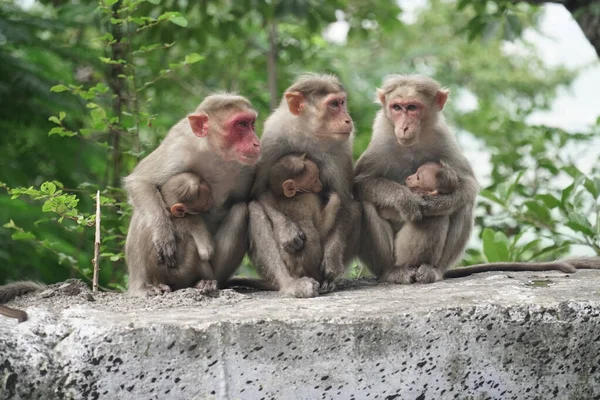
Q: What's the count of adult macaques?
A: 3